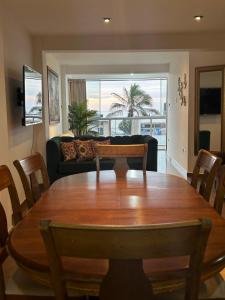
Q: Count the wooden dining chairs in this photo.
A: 6